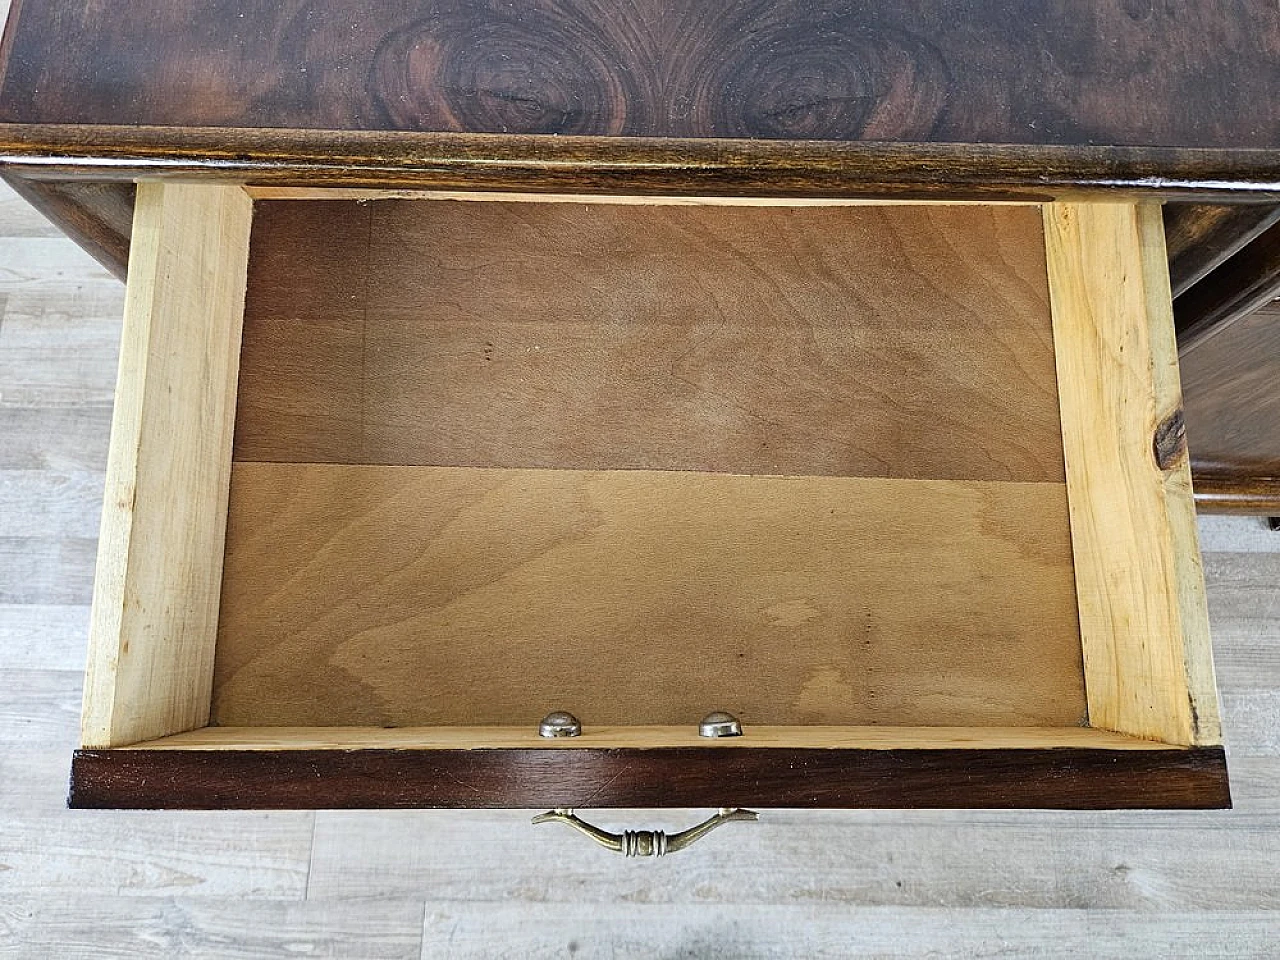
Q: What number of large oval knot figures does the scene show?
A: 2